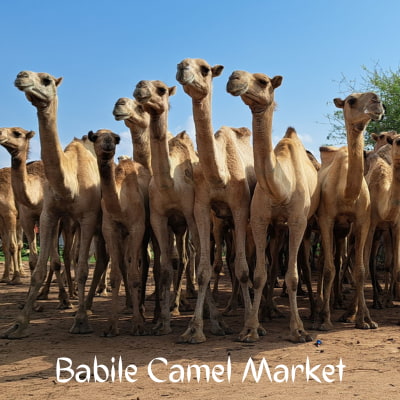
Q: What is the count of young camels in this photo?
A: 1